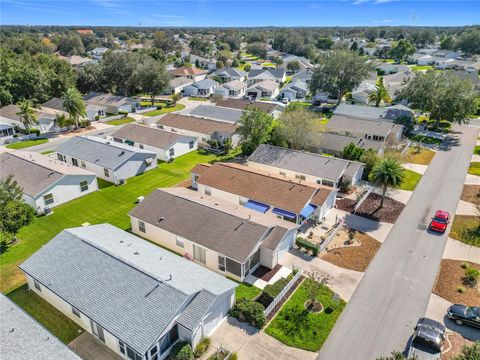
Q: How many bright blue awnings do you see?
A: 3